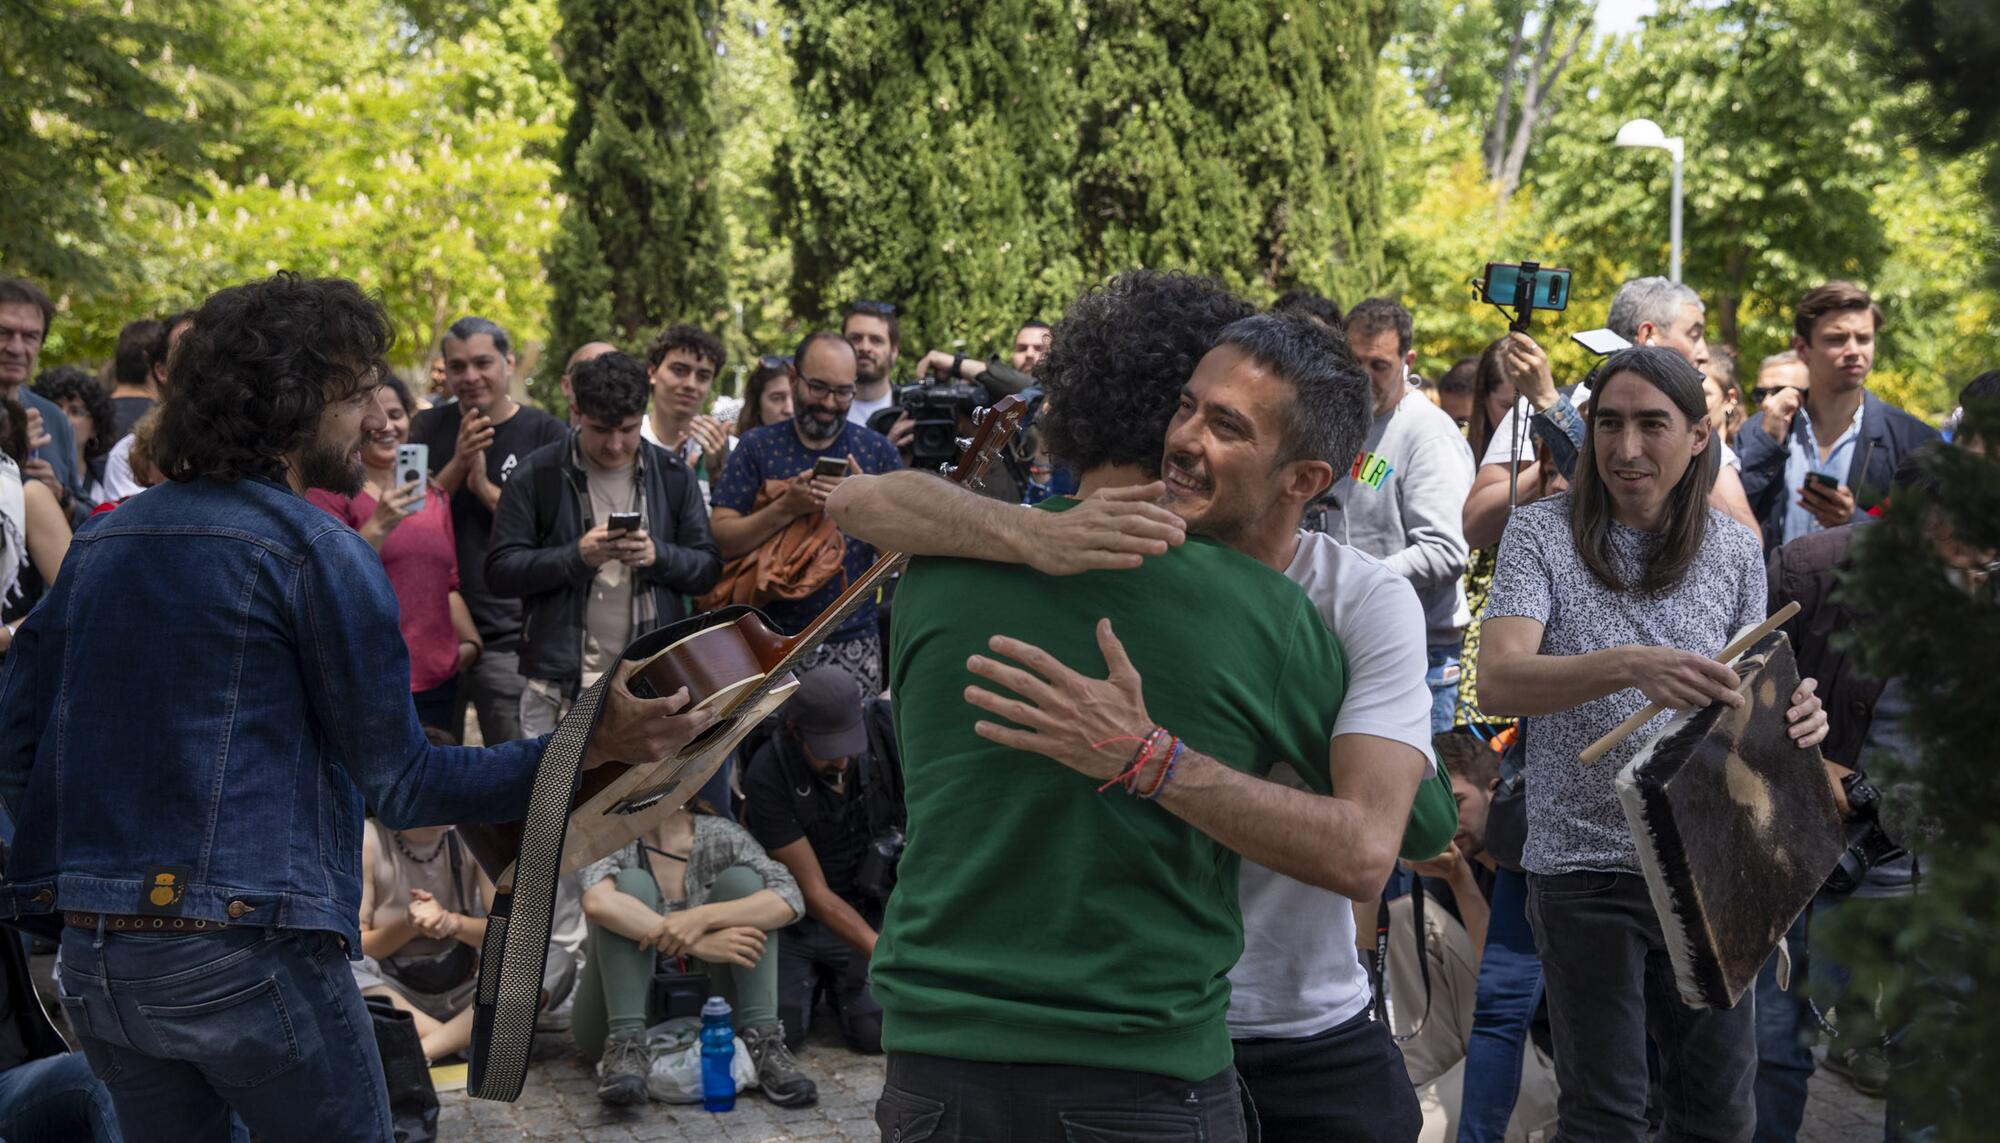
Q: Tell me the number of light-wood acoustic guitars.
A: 1